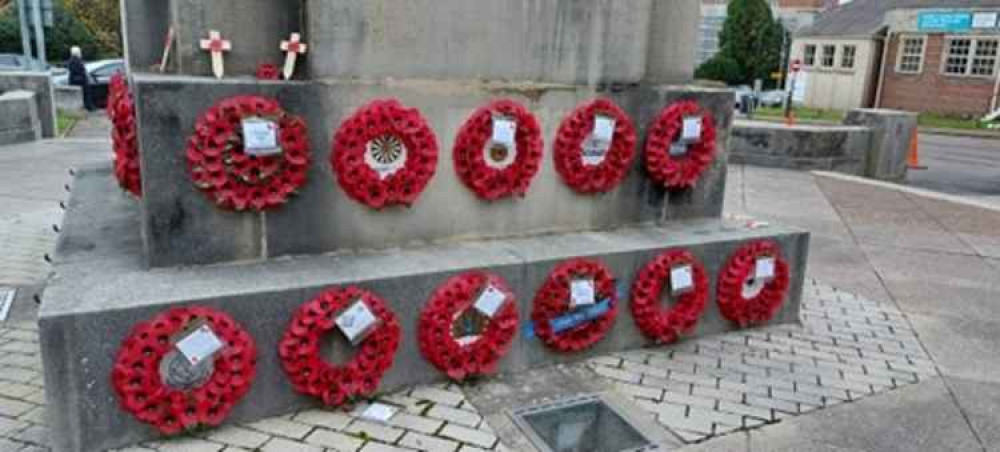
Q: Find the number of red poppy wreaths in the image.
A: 12